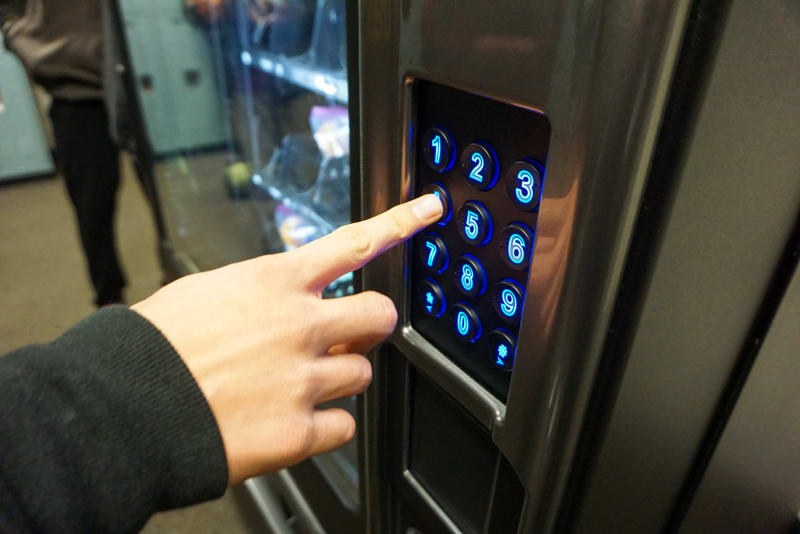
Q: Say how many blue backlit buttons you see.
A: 12